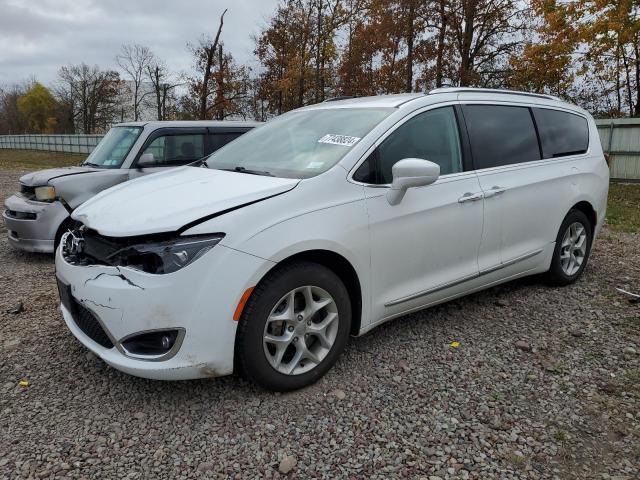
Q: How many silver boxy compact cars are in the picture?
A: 1